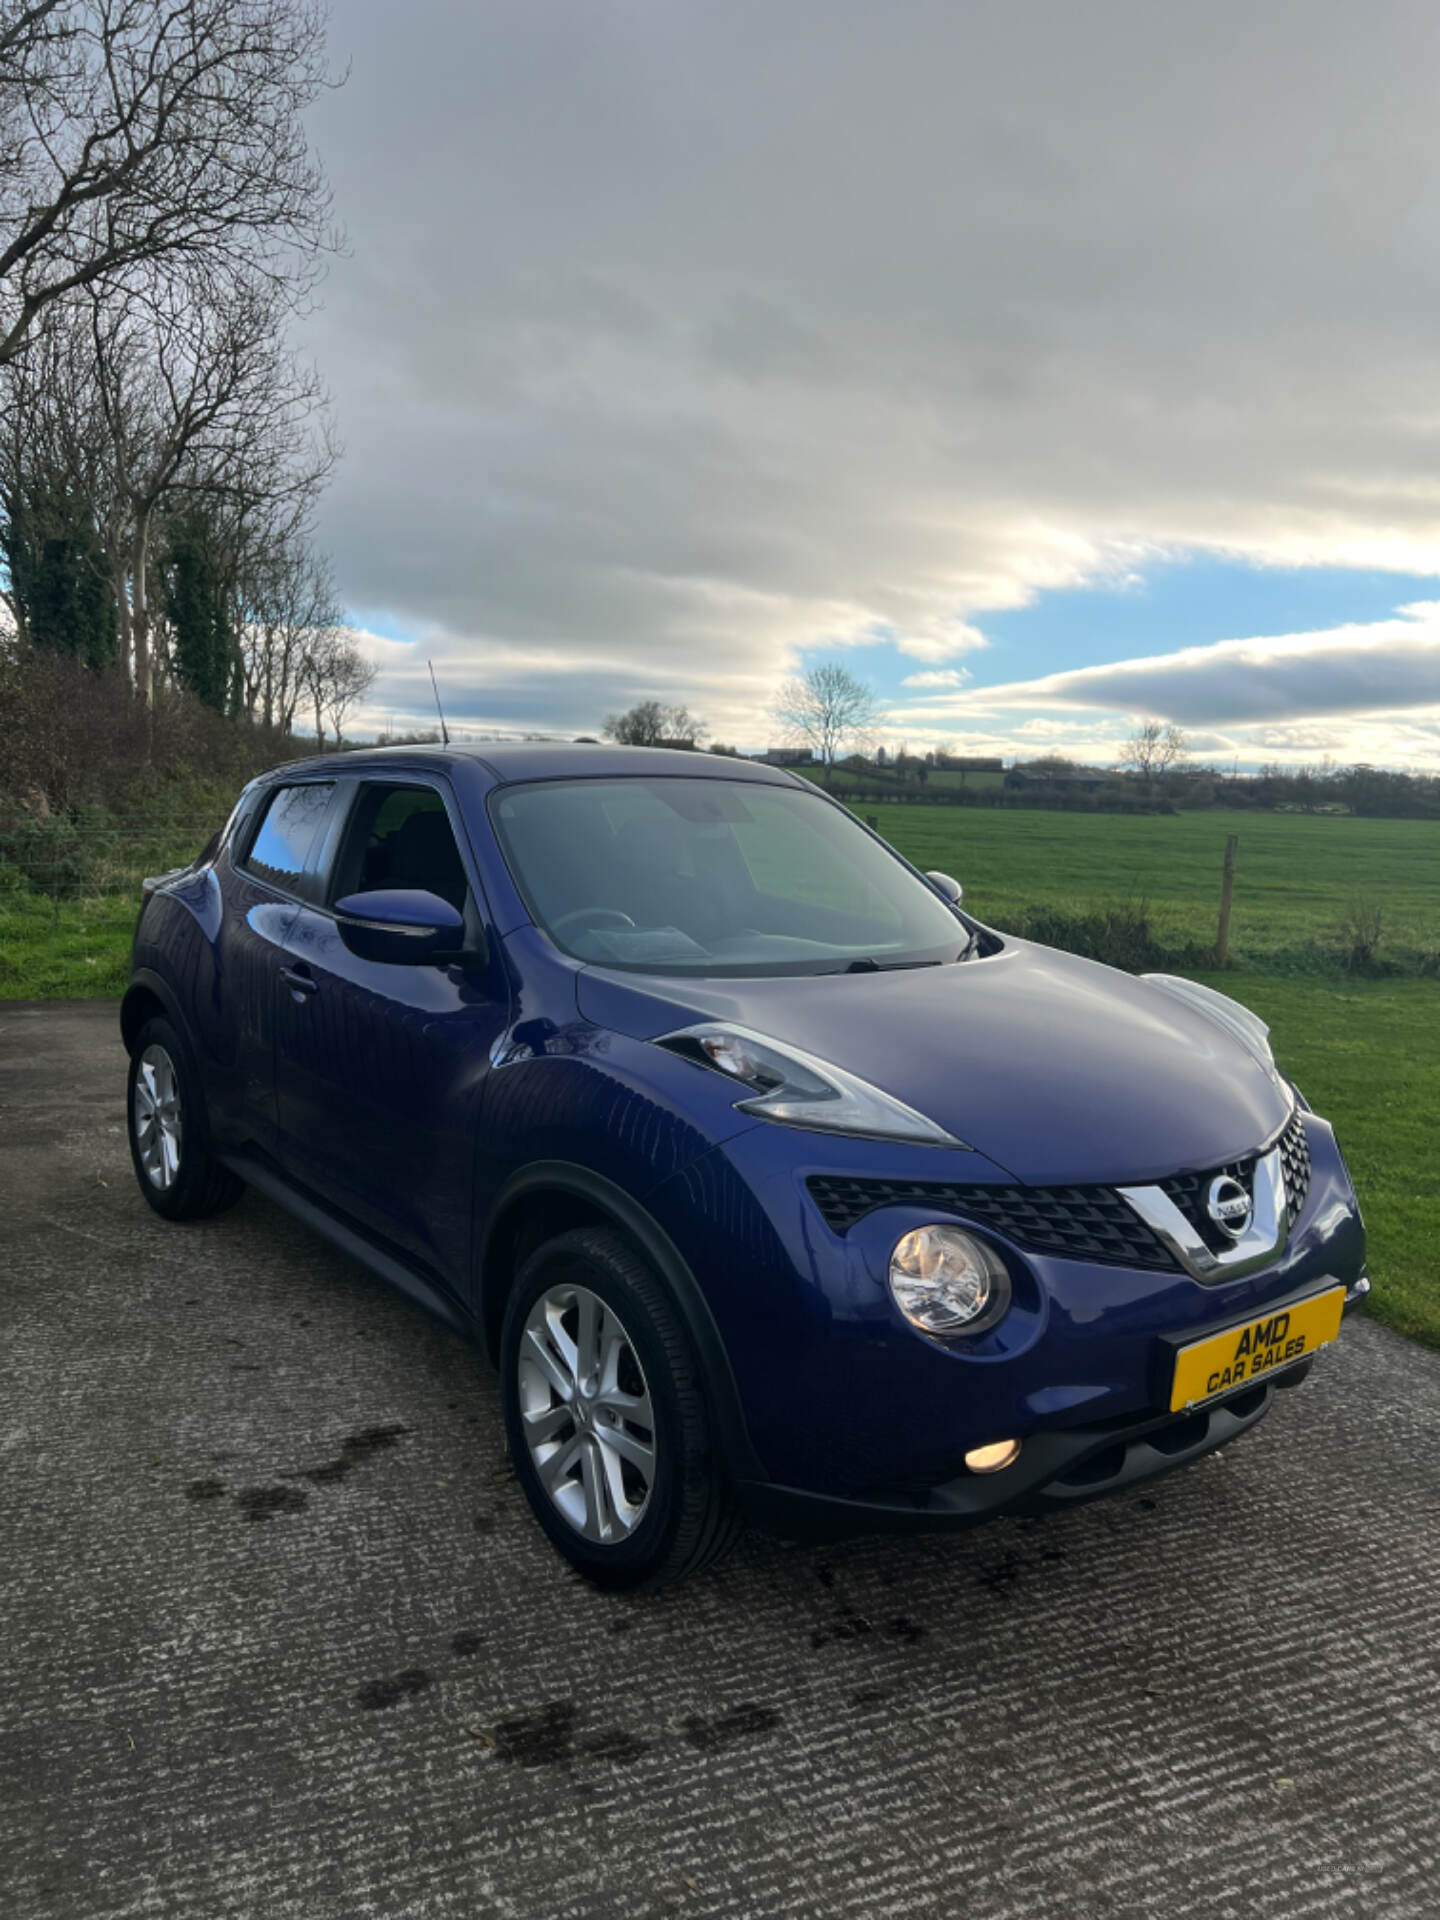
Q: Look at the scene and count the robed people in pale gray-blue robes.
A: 0